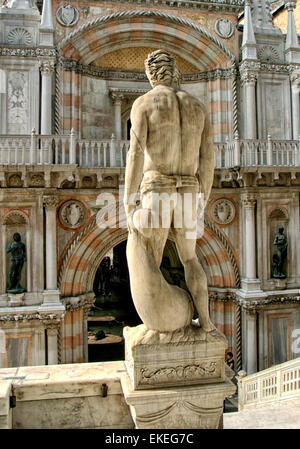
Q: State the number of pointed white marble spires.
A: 3